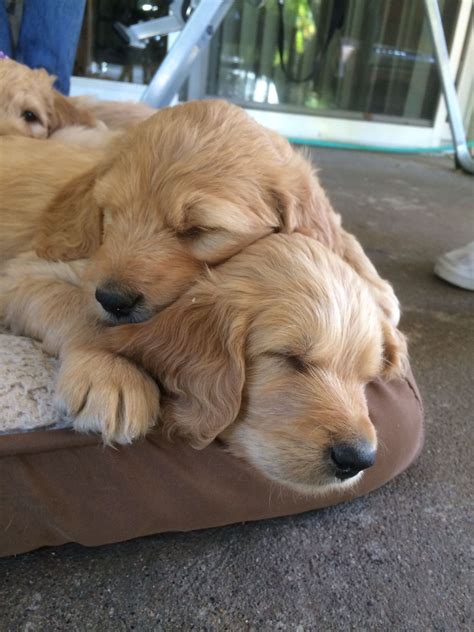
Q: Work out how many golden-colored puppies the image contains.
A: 3